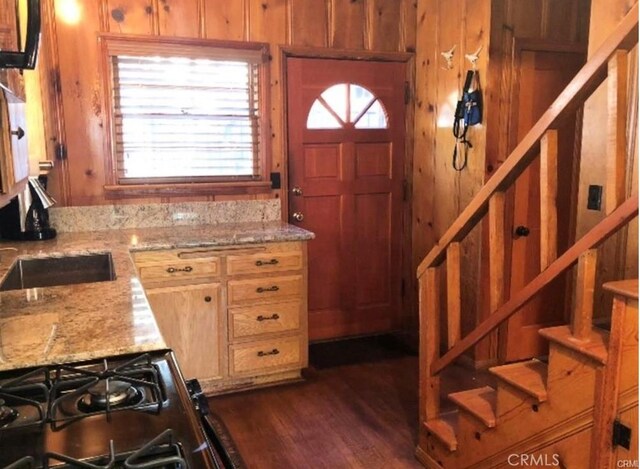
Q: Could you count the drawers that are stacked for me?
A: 4